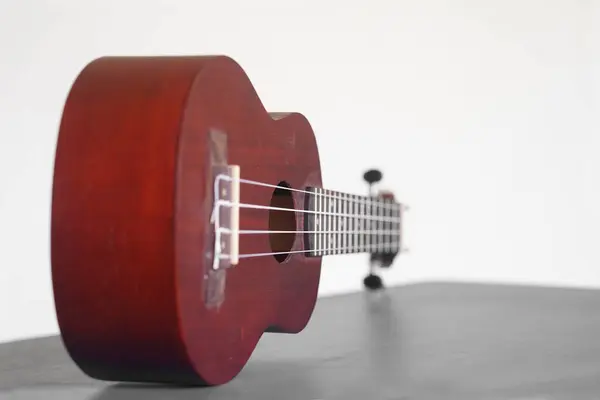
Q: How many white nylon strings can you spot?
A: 4